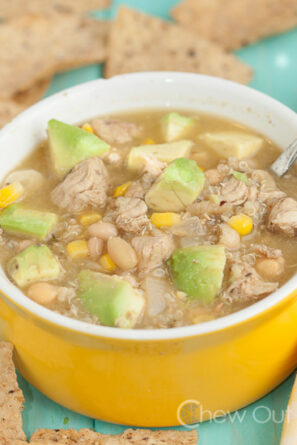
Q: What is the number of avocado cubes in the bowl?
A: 9